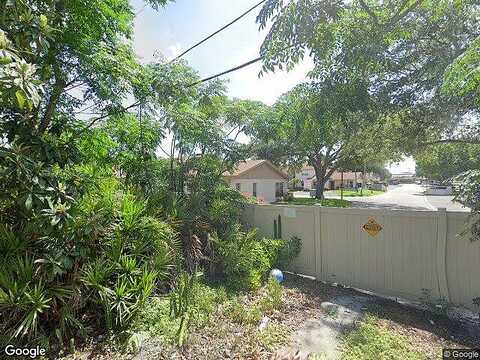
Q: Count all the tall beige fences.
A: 1